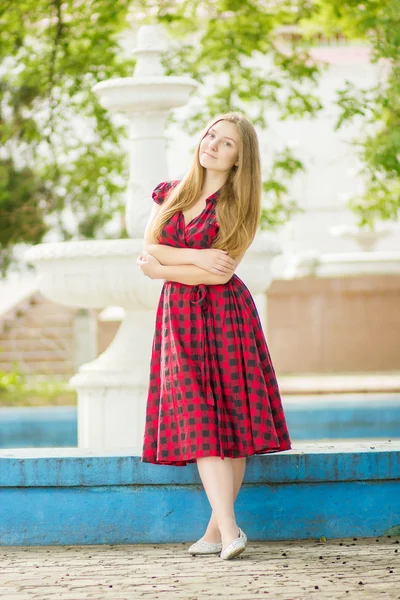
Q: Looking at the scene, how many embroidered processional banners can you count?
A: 0